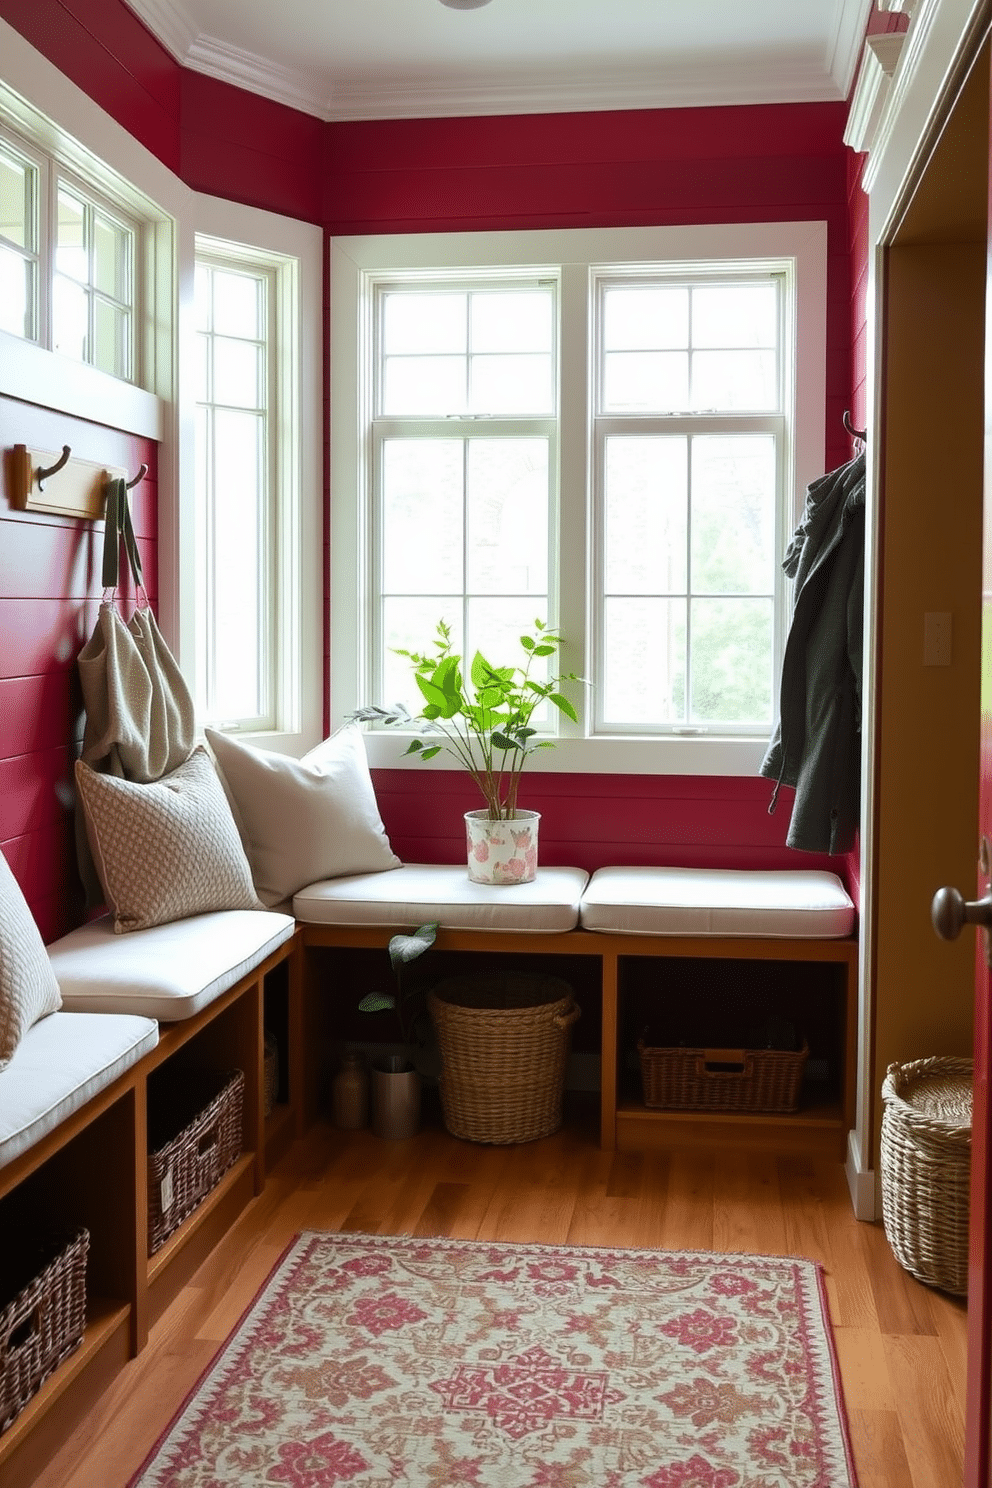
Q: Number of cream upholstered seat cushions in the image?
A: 4